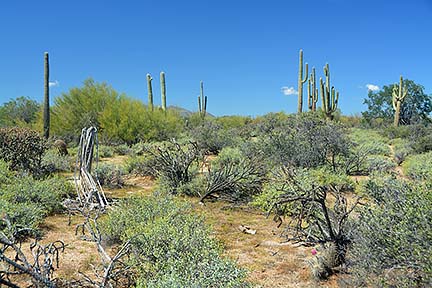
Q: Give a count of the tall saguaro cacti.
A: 8